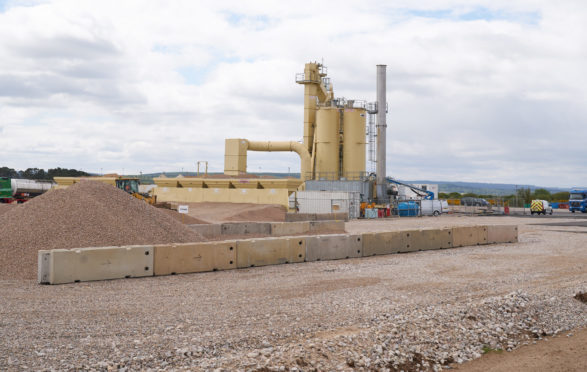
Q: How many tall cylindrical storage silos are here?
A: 2